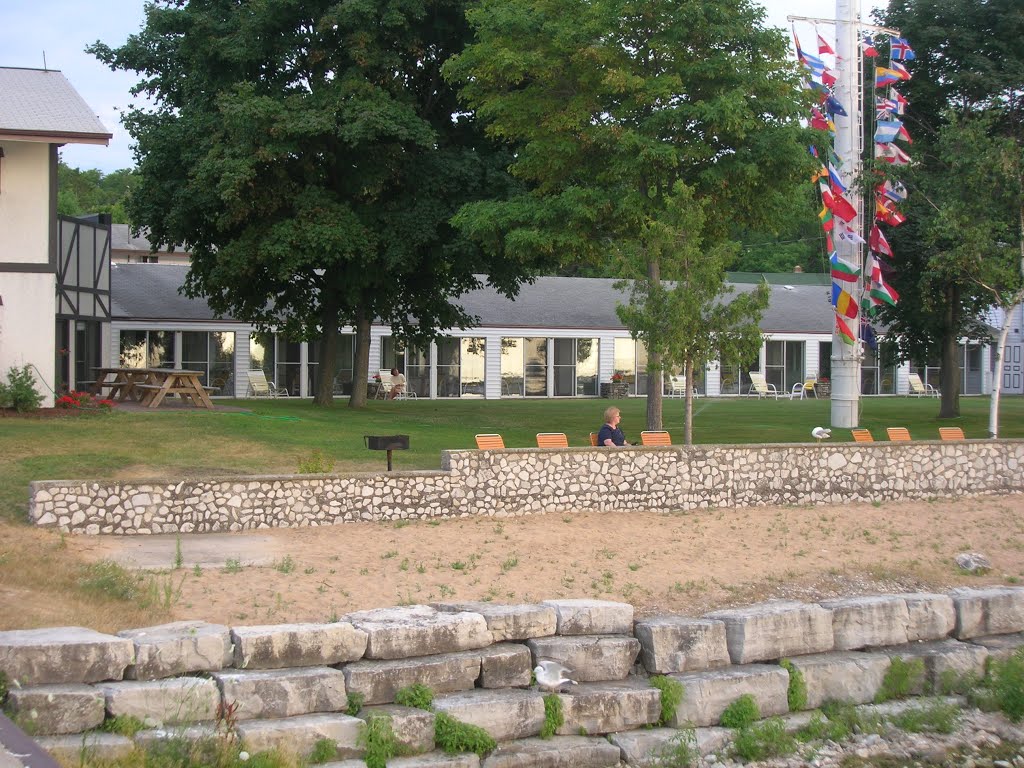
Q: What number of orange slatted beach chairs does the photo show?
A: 7